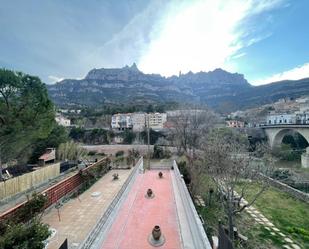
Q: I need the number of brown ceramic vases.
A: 3